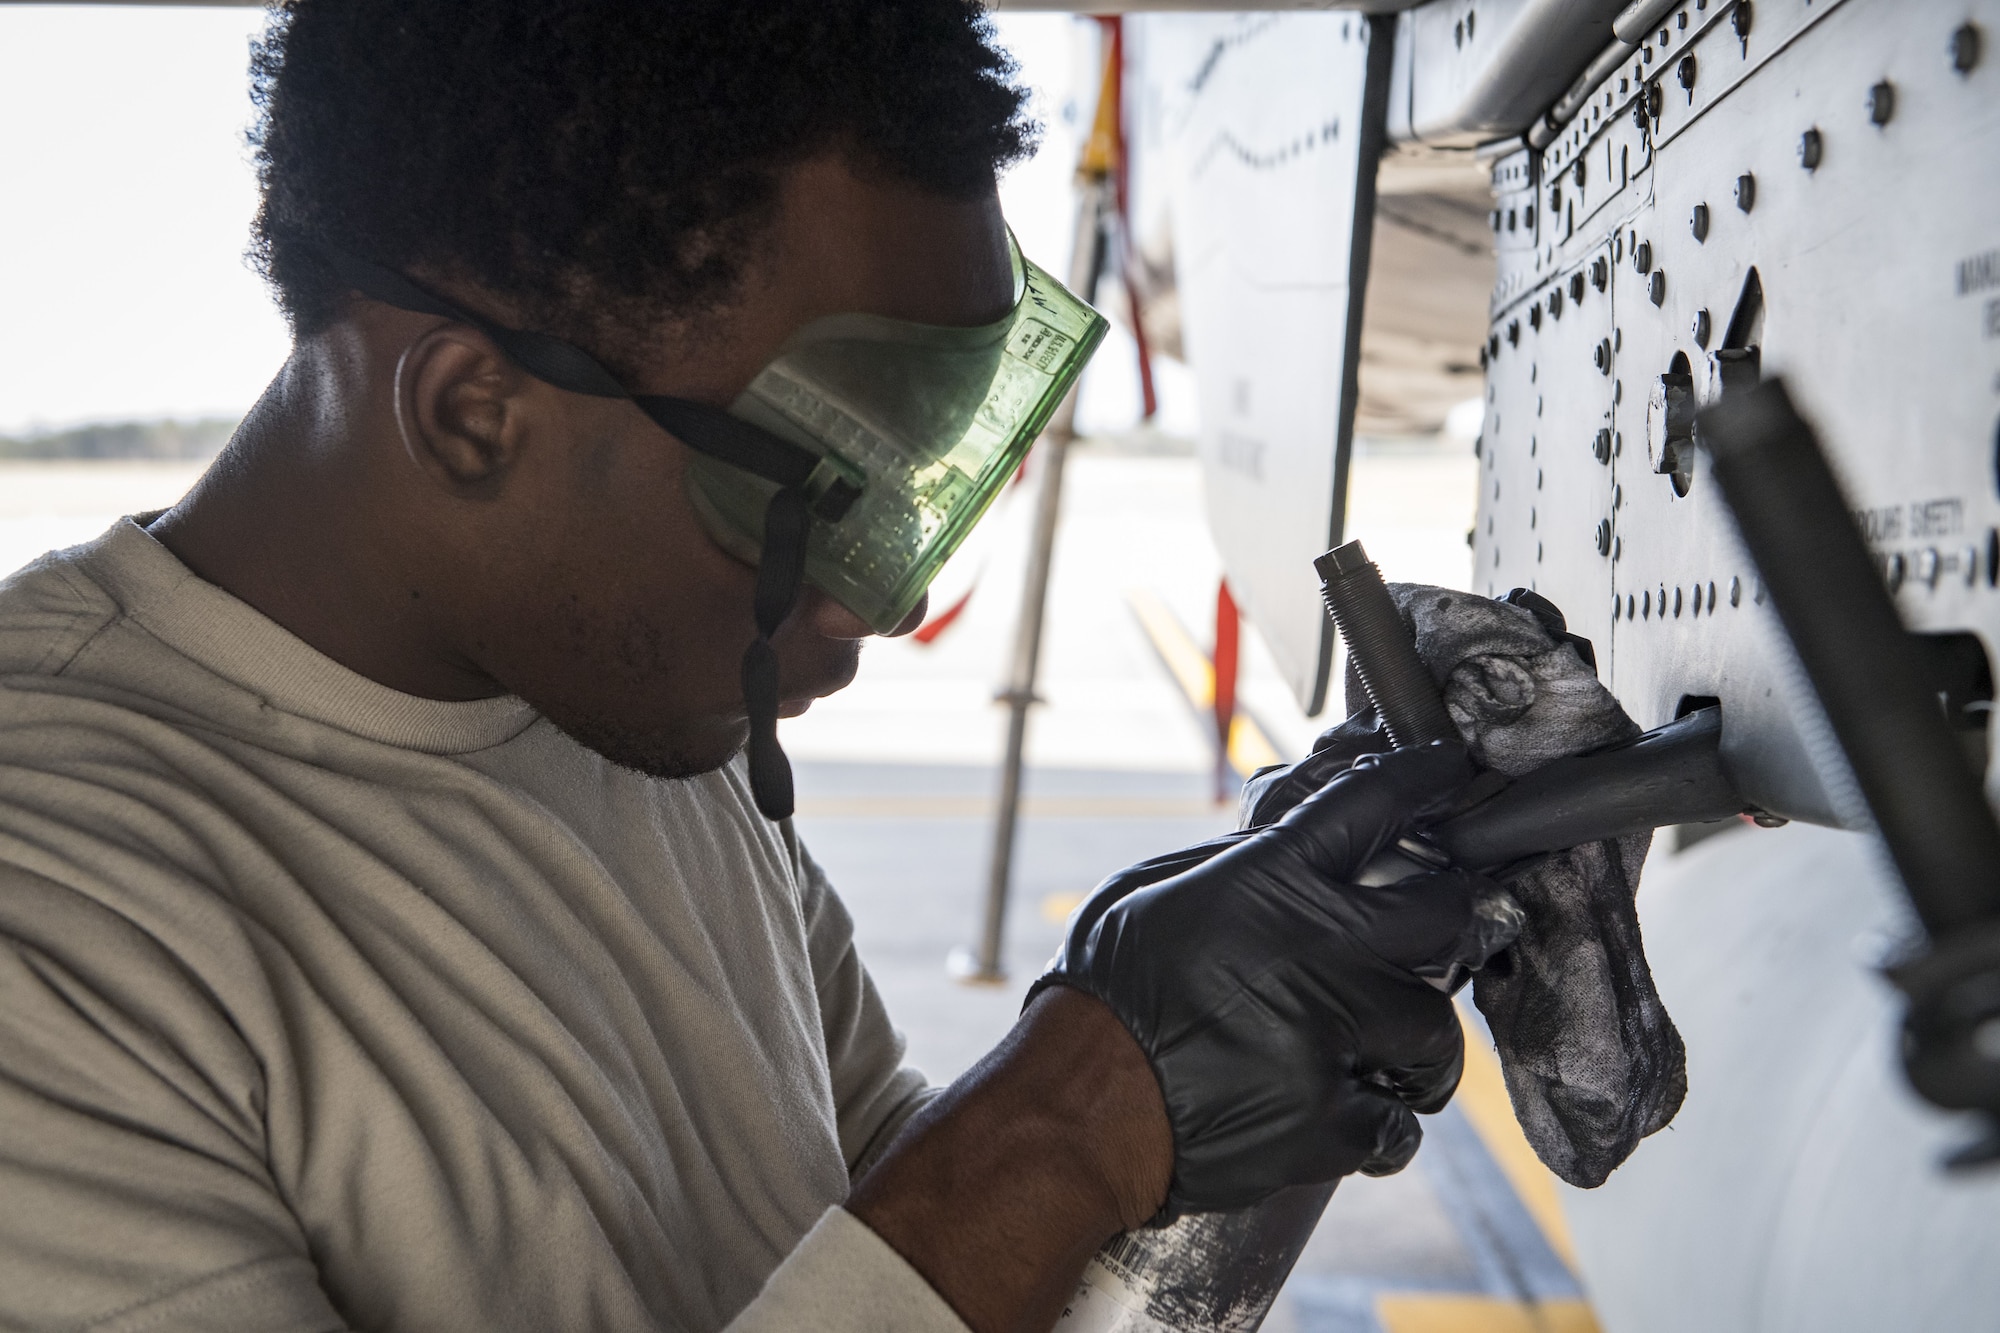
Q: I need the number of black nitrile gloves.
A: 2